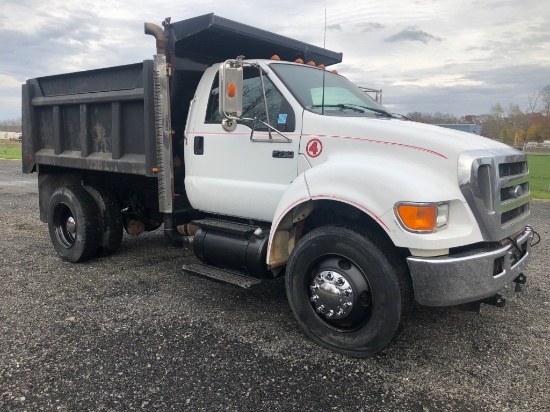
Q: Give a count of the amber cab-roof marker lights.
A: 5